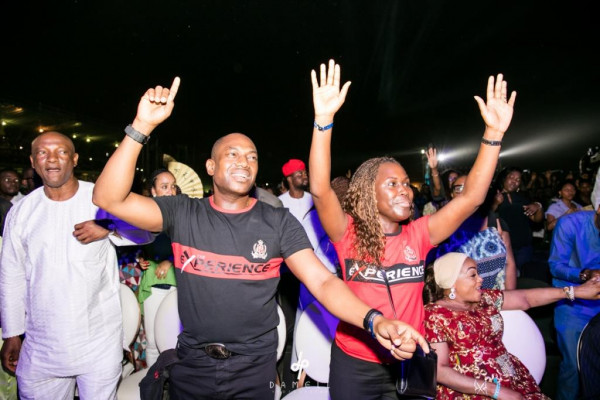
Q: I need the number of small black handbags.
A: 1